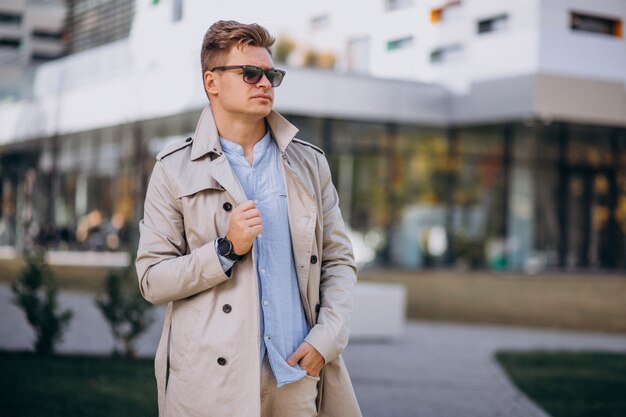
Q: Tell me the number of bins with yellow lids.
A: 0